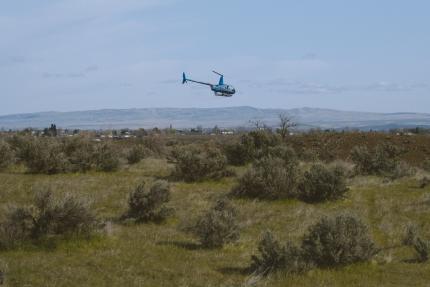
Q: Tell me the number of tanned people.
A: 0